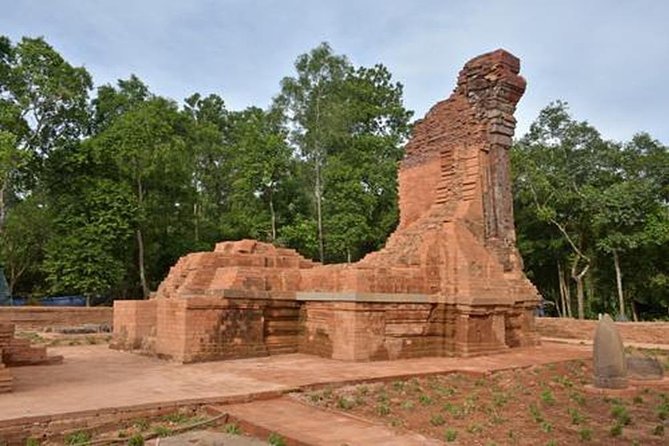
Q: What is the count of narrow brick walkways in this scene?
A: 1